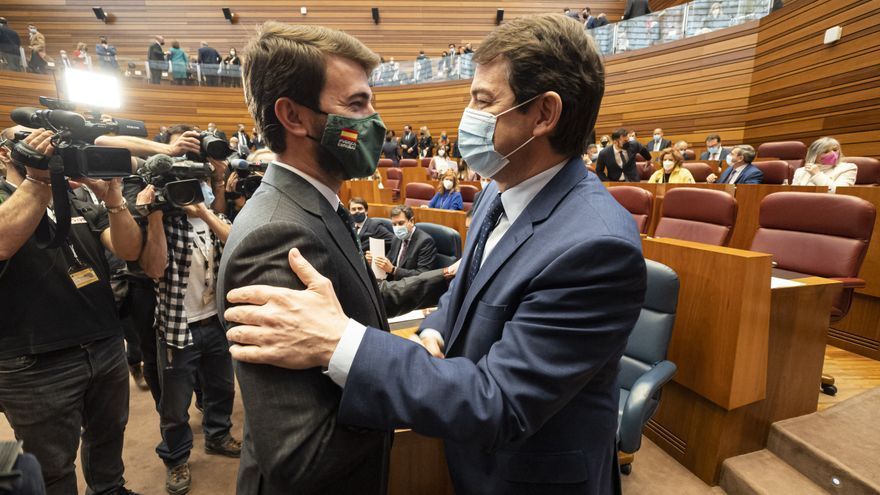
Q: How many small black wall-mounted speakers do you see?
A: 4